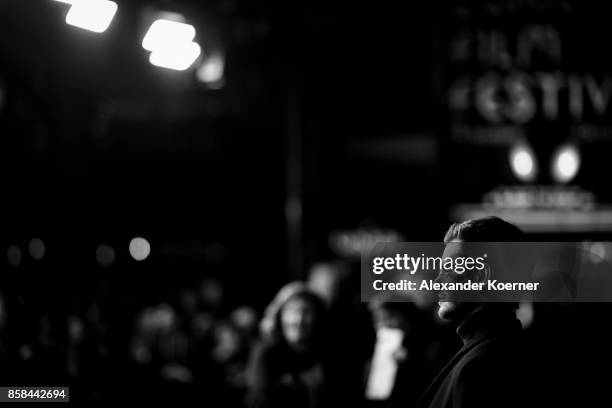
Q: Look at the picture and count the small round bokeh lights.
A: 4